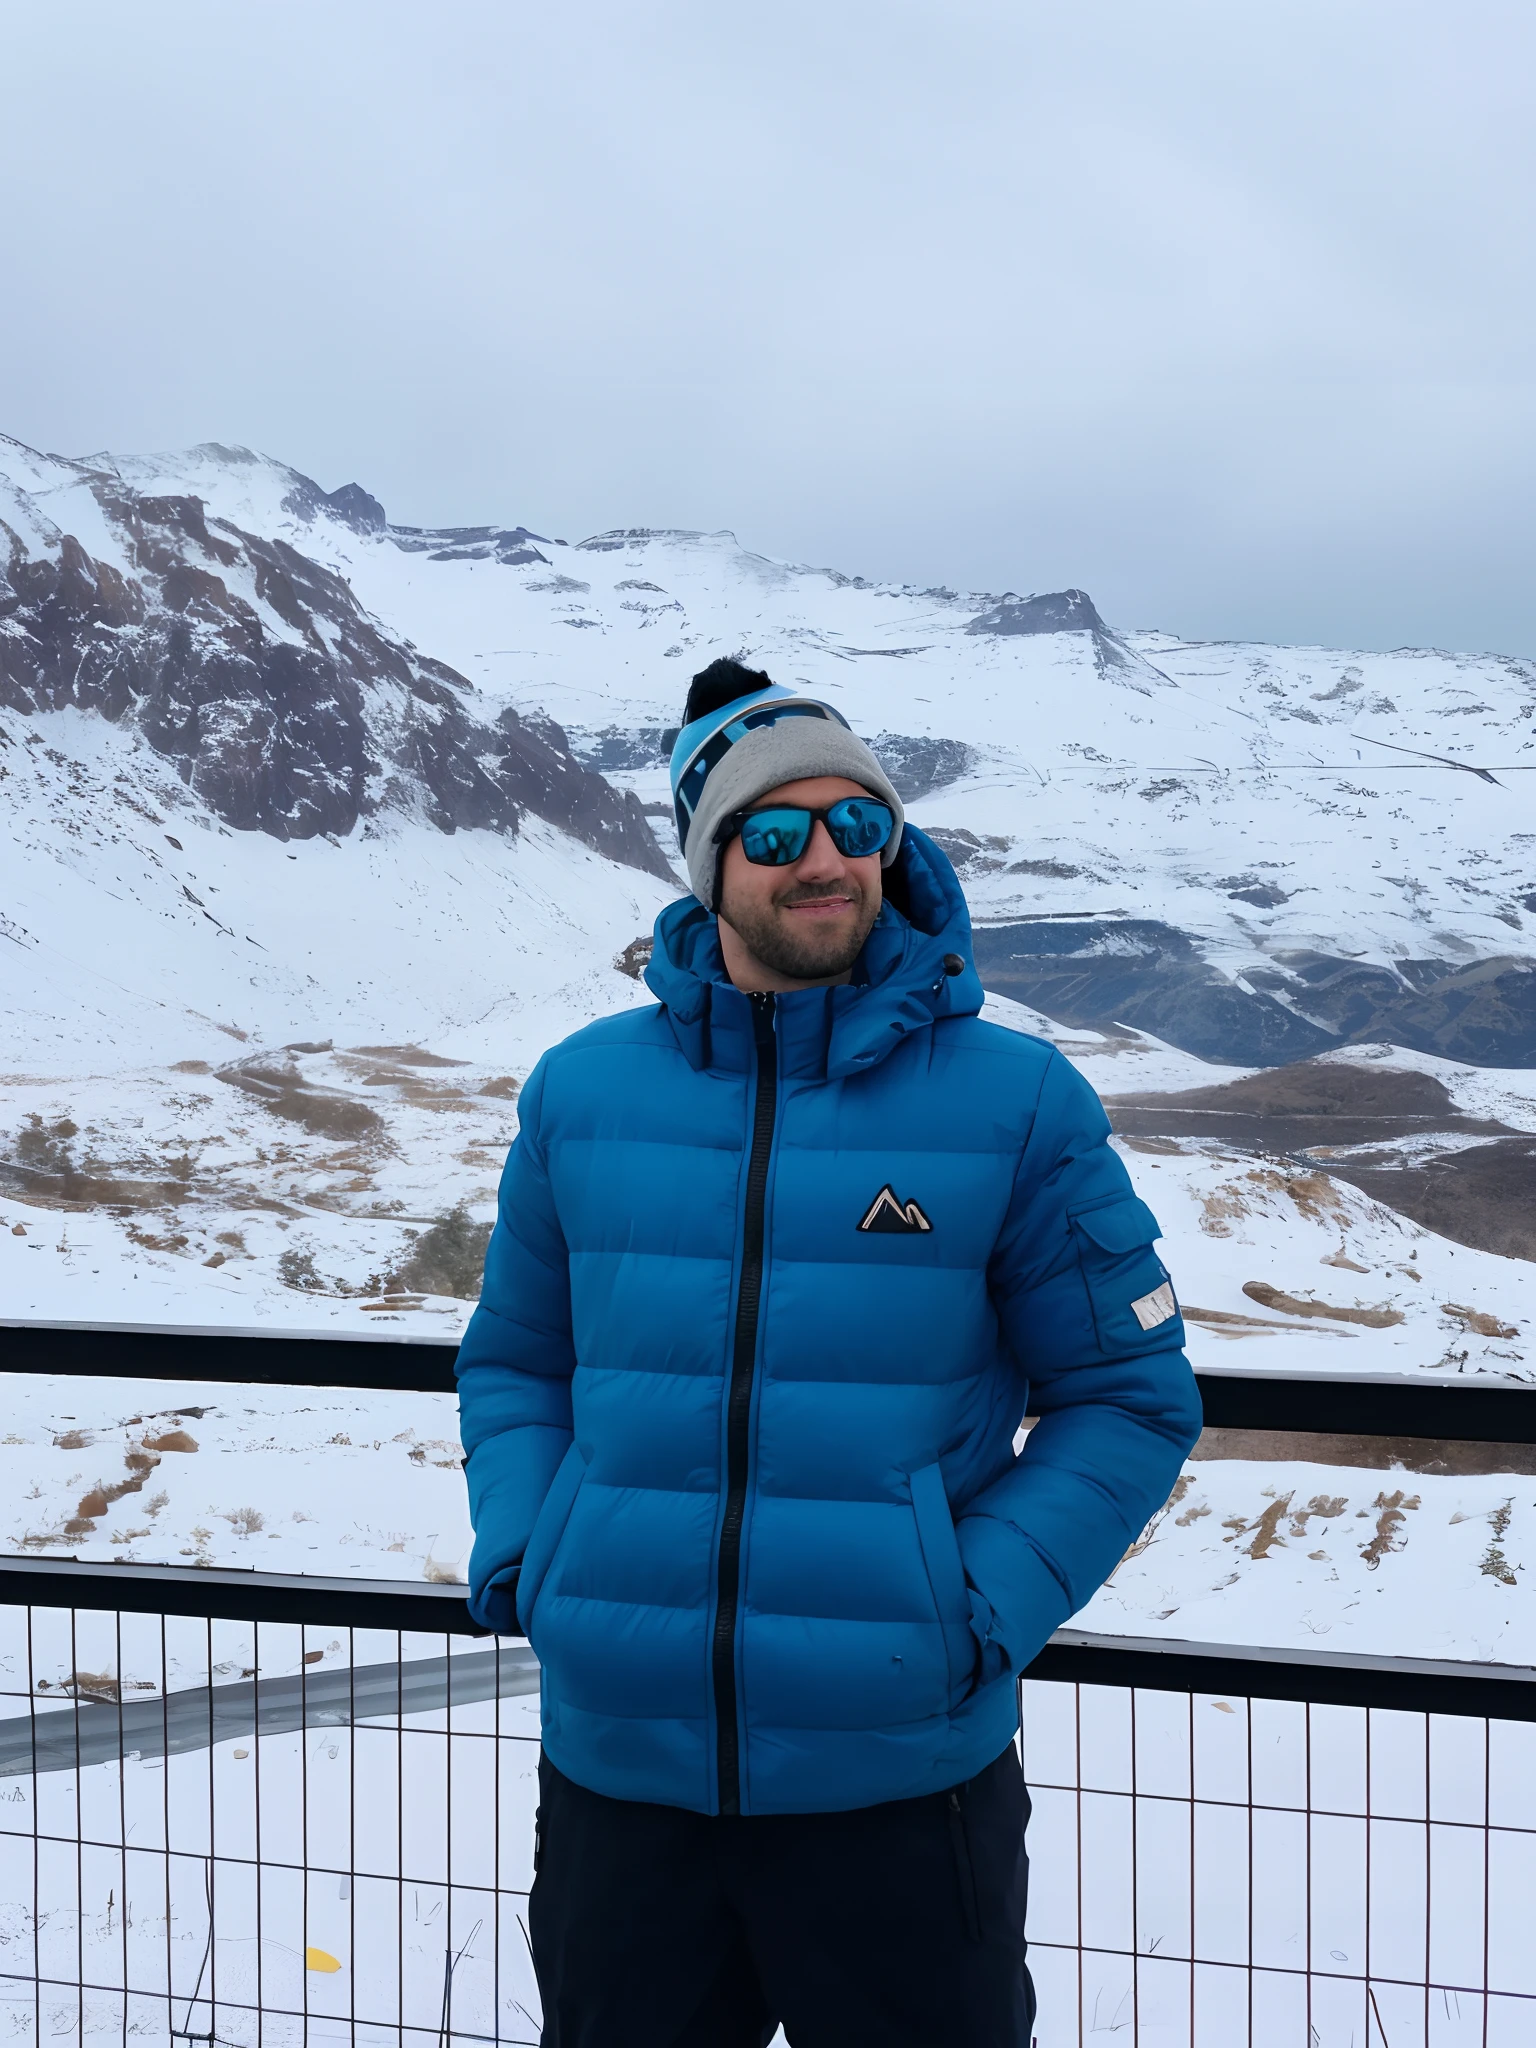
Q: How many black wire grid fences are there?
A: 1